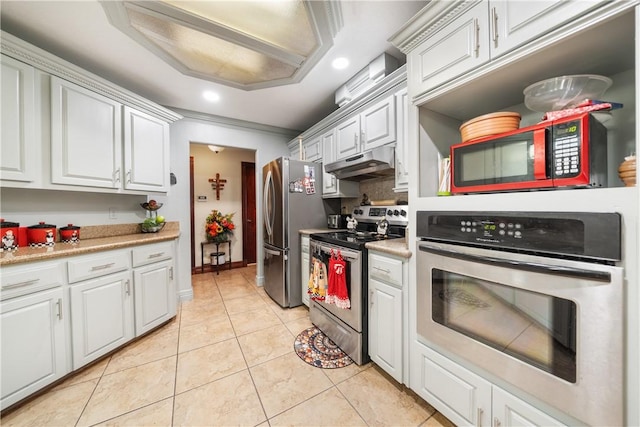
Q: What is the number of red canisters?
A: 3